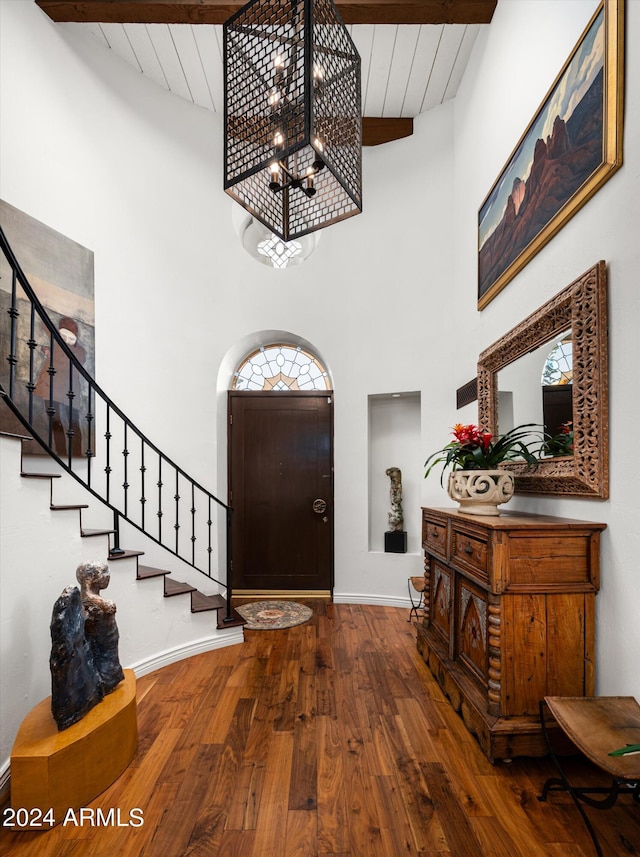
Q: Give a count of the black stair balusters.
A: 12